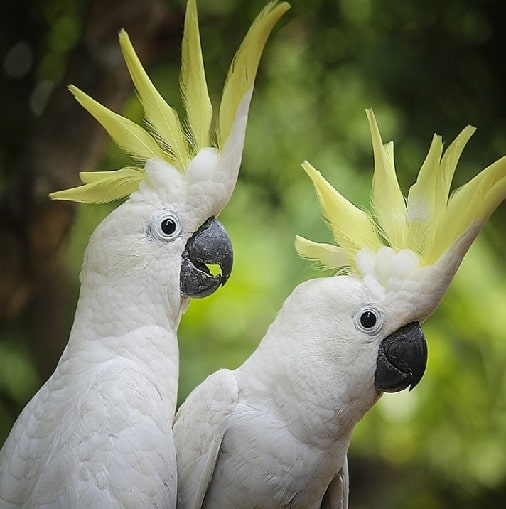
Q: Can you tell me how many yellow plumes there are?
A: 12